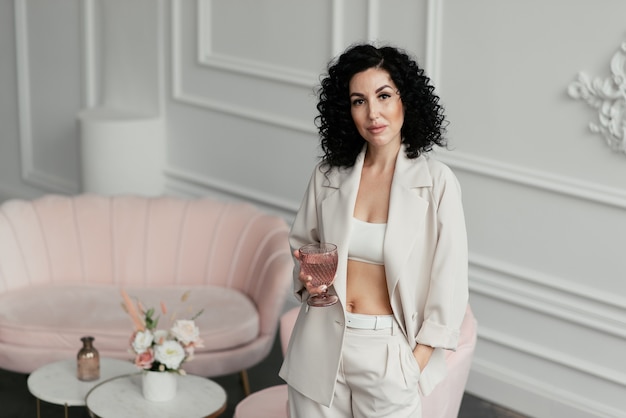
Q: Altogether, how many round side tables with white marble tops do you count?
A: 2